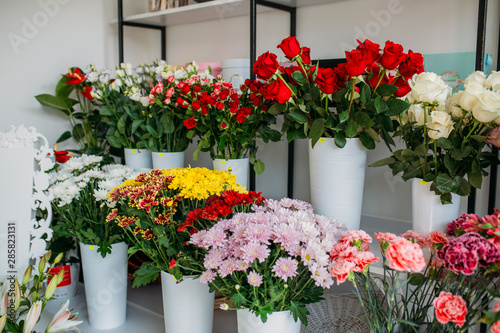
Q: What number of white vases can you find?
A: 8